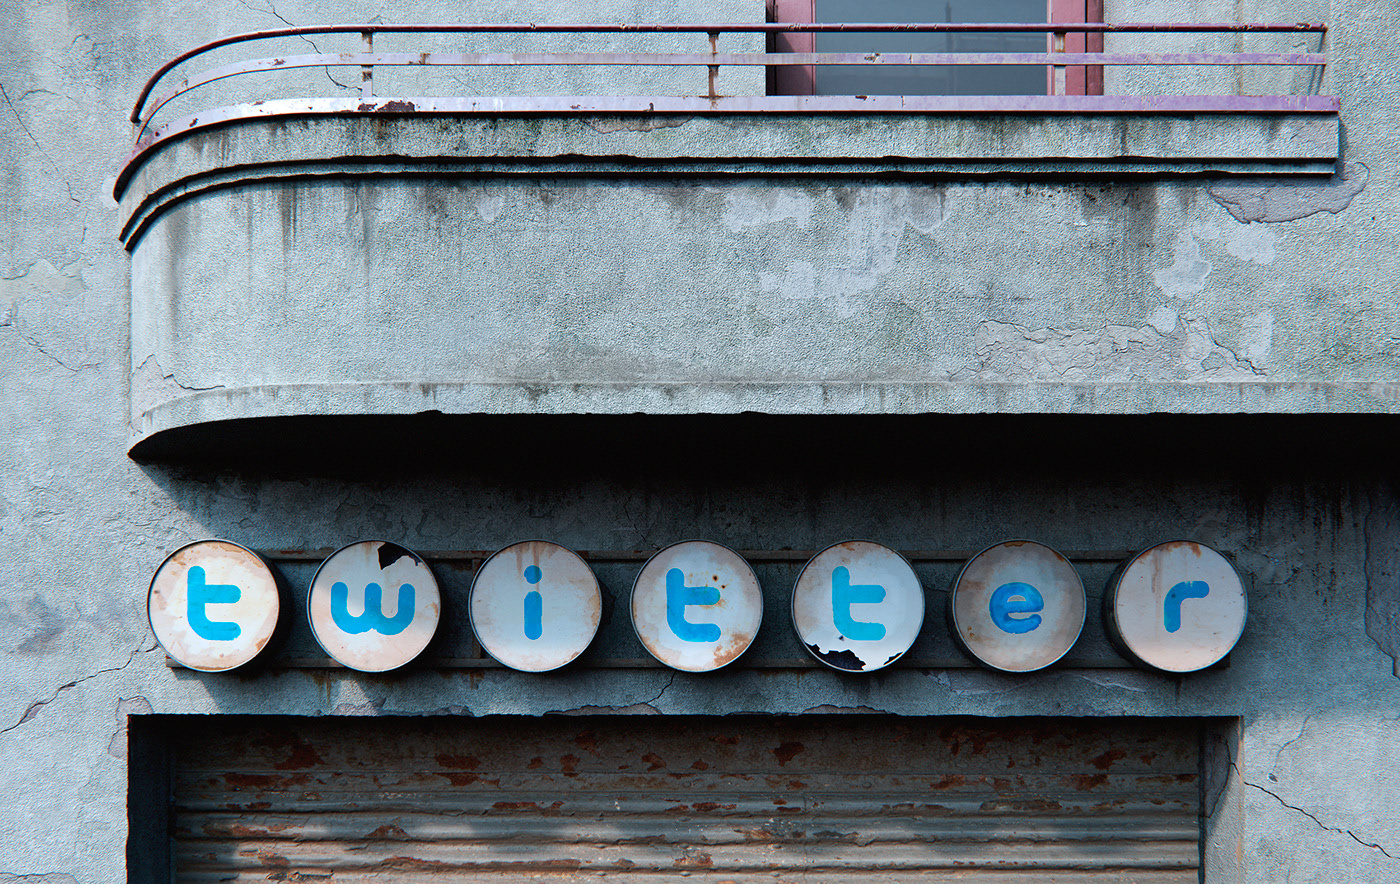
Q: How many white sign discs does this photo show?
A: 7